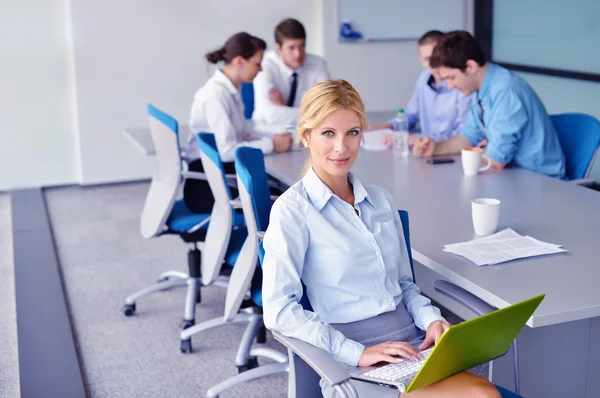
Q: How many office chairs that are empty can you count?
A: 2